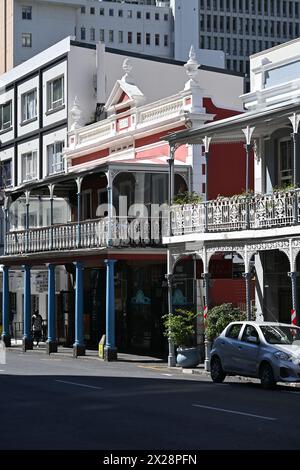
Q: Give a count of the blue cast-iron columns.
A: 5